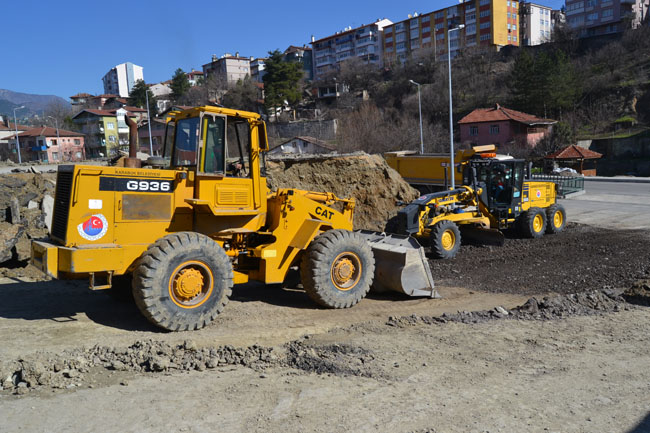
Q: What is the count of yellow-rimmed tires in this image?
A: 5